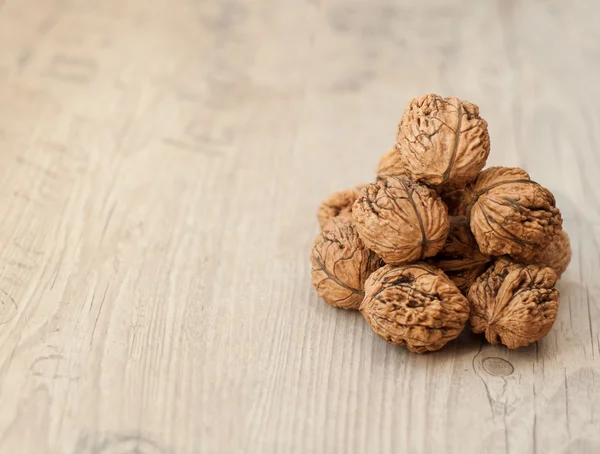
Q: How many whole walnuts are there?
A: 10